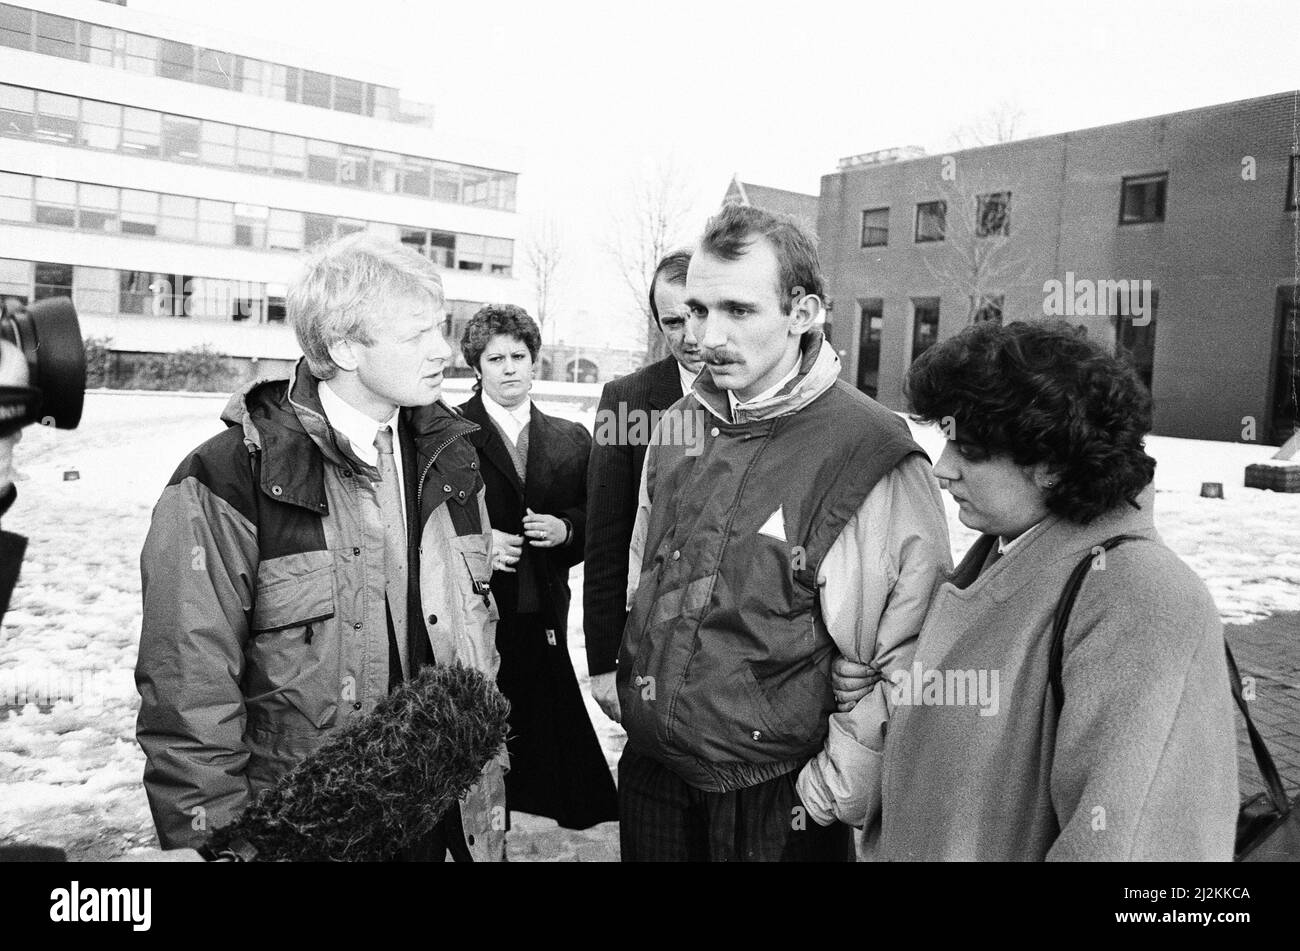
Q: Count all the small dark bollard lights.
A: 2